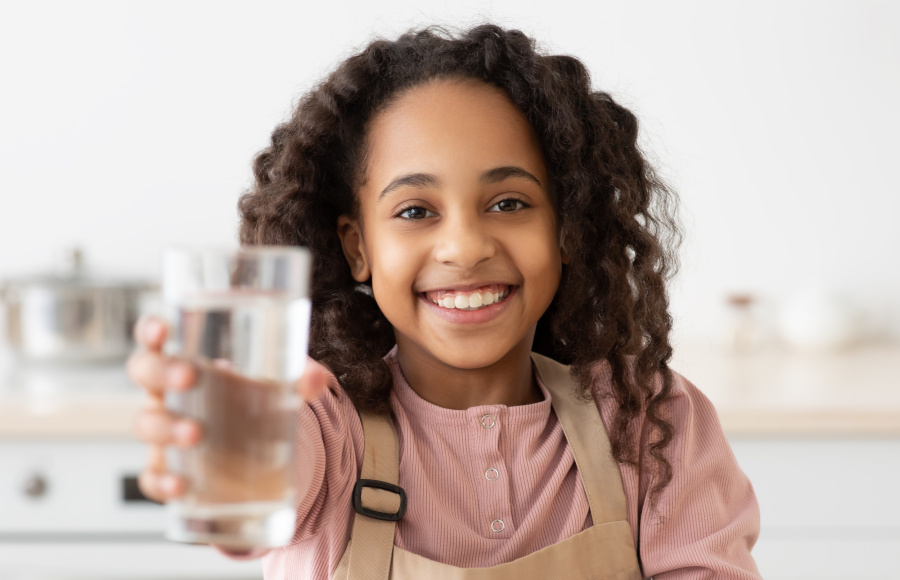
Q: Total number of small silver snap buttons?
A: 3